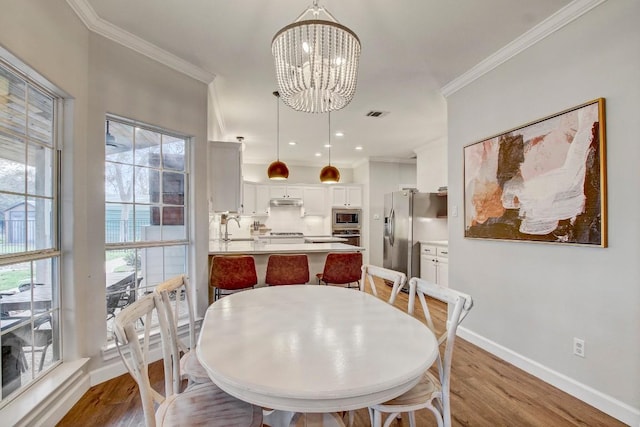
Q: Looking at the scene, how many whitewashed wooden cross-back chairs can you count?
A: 4